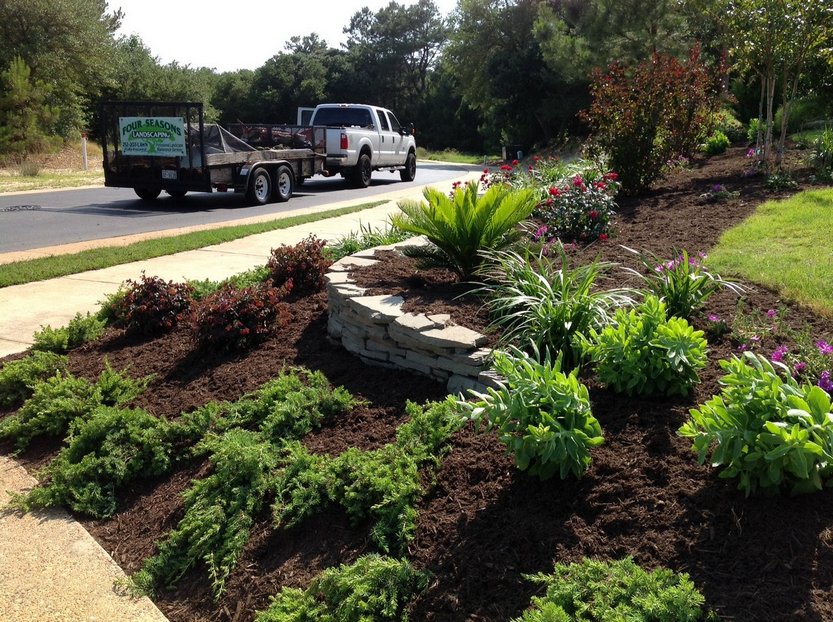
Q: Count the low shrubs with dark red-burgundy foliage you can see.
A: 3